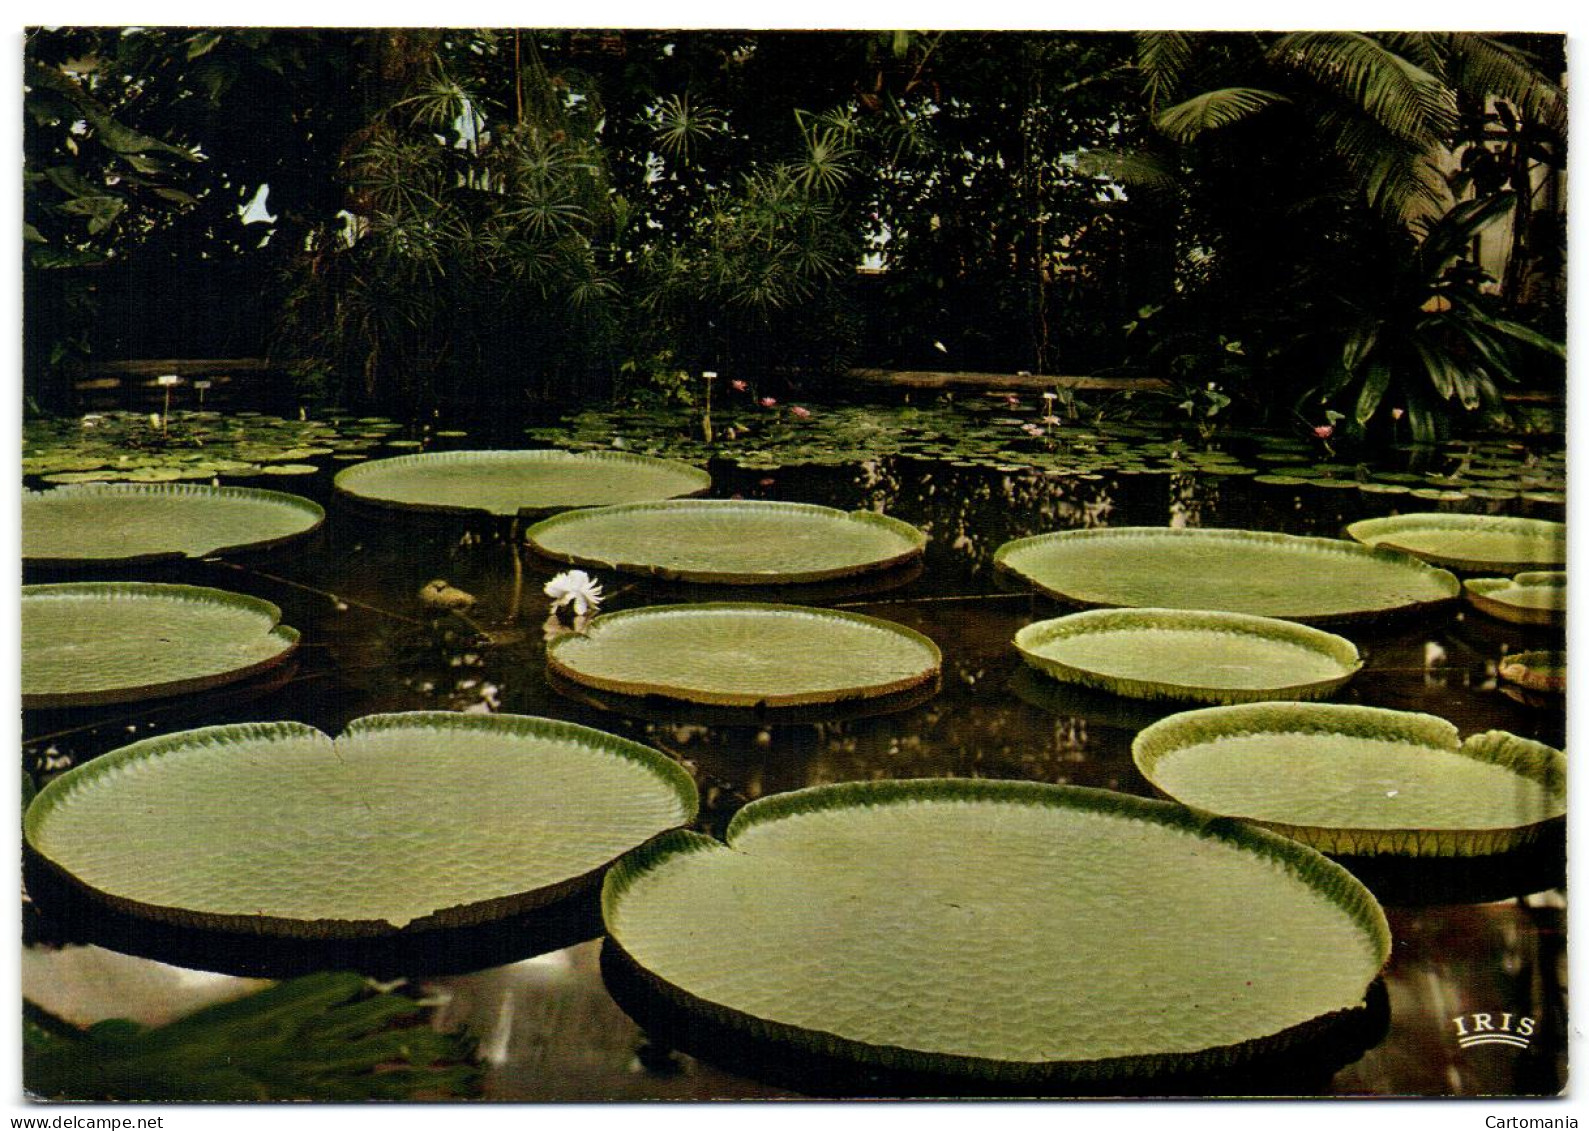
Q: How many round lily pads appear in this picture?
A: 13